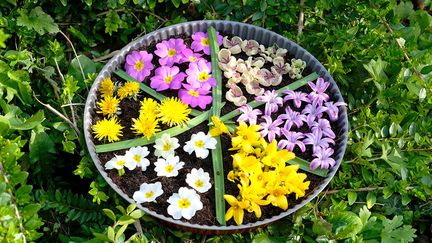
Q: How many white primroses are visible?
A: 8